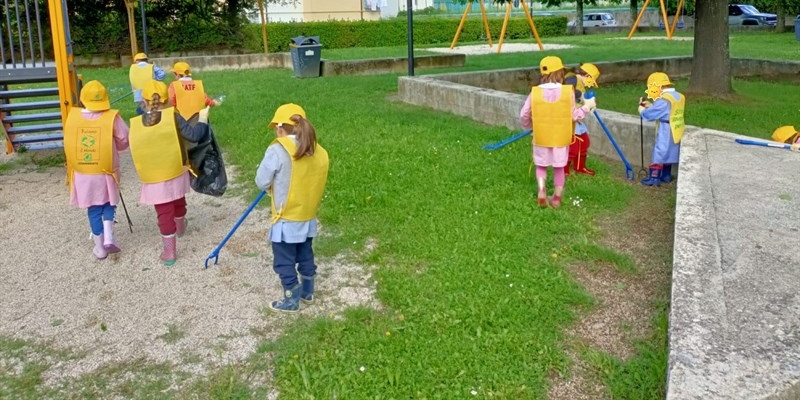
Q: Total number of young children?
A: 9